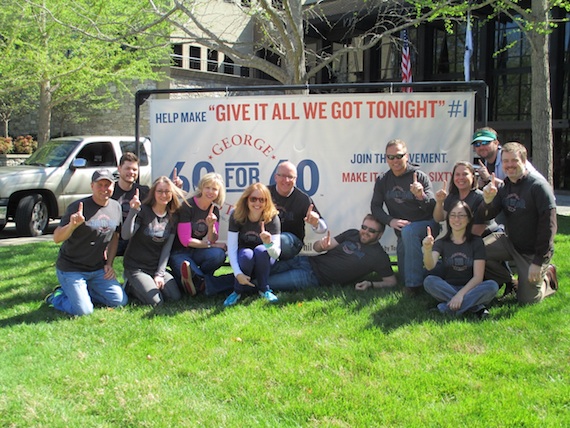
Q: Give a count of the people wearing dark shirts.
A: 12